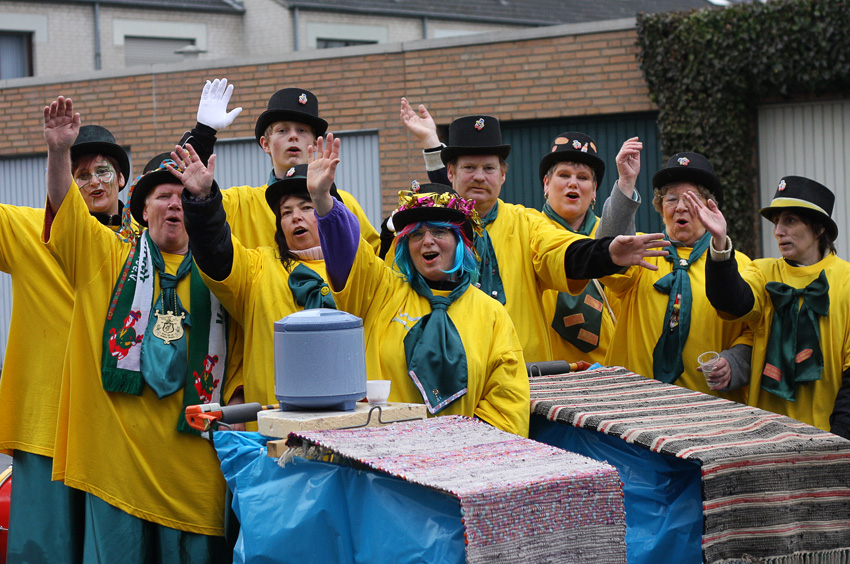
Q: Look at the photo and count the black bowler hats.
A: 9